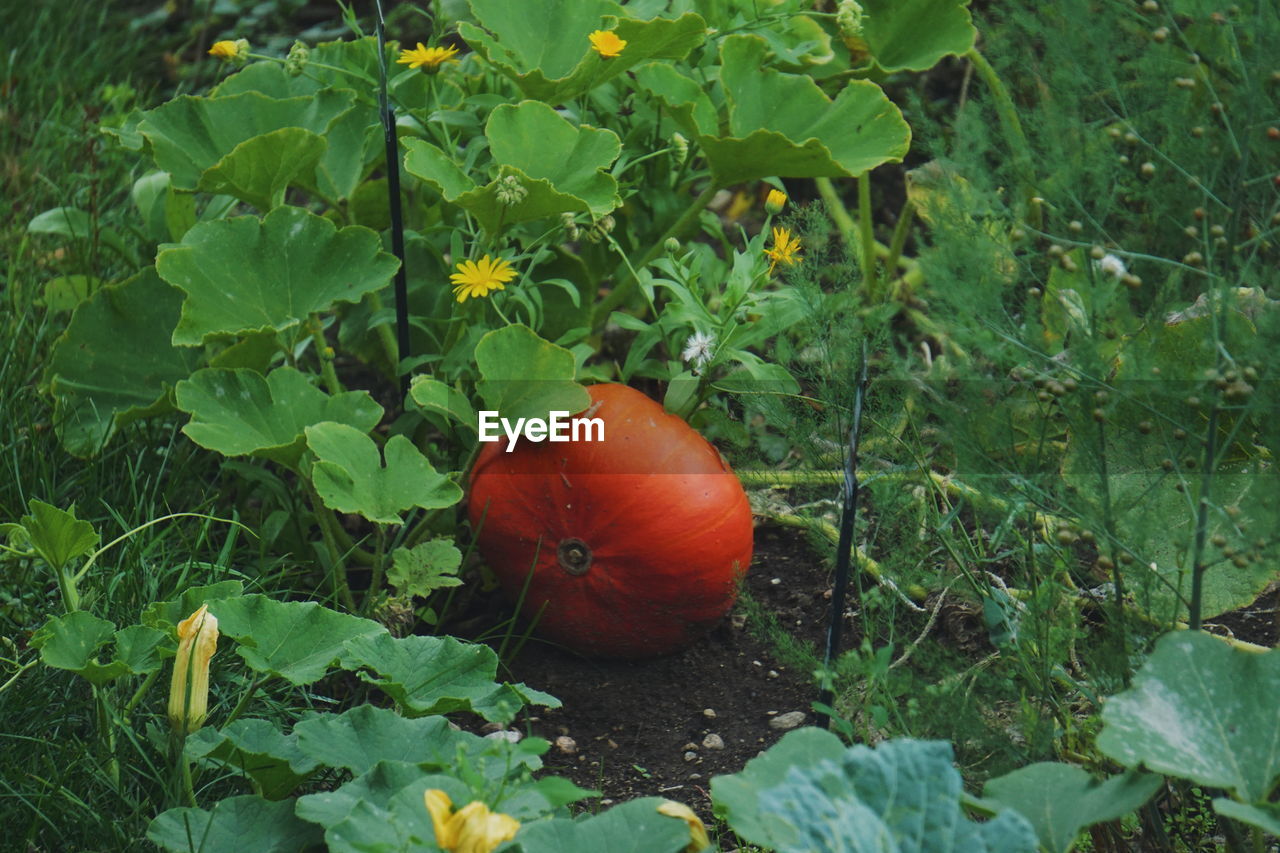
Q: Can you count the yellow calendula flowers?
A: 6